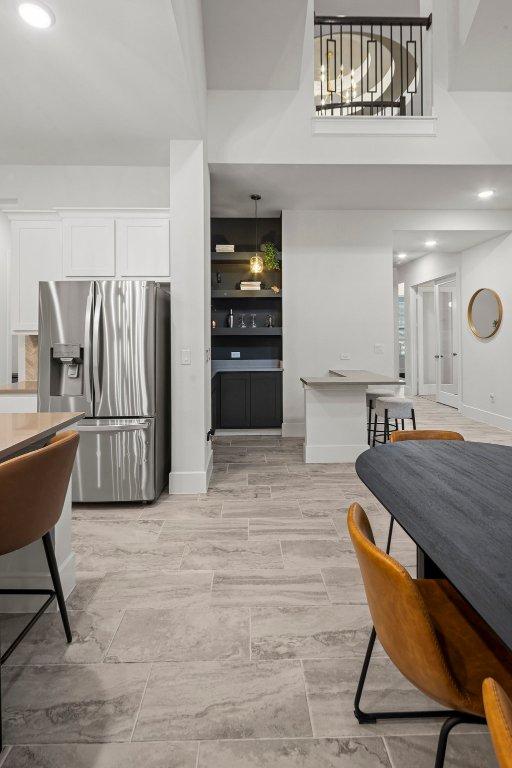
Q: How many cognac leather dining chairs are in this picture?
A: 3